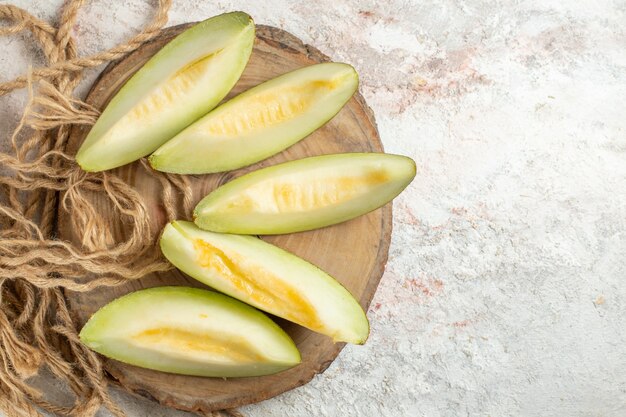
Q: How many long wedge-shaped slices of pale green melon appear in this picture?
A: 5